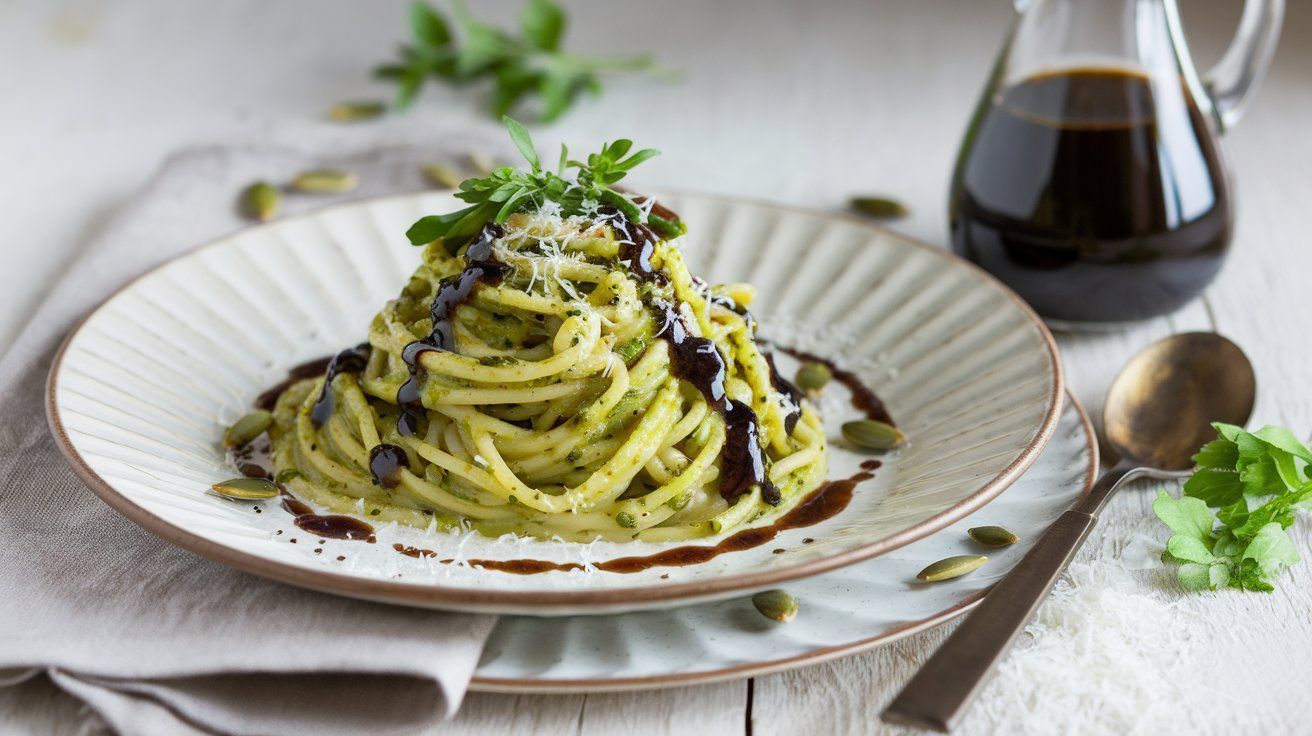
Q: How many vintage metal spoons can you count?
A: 1